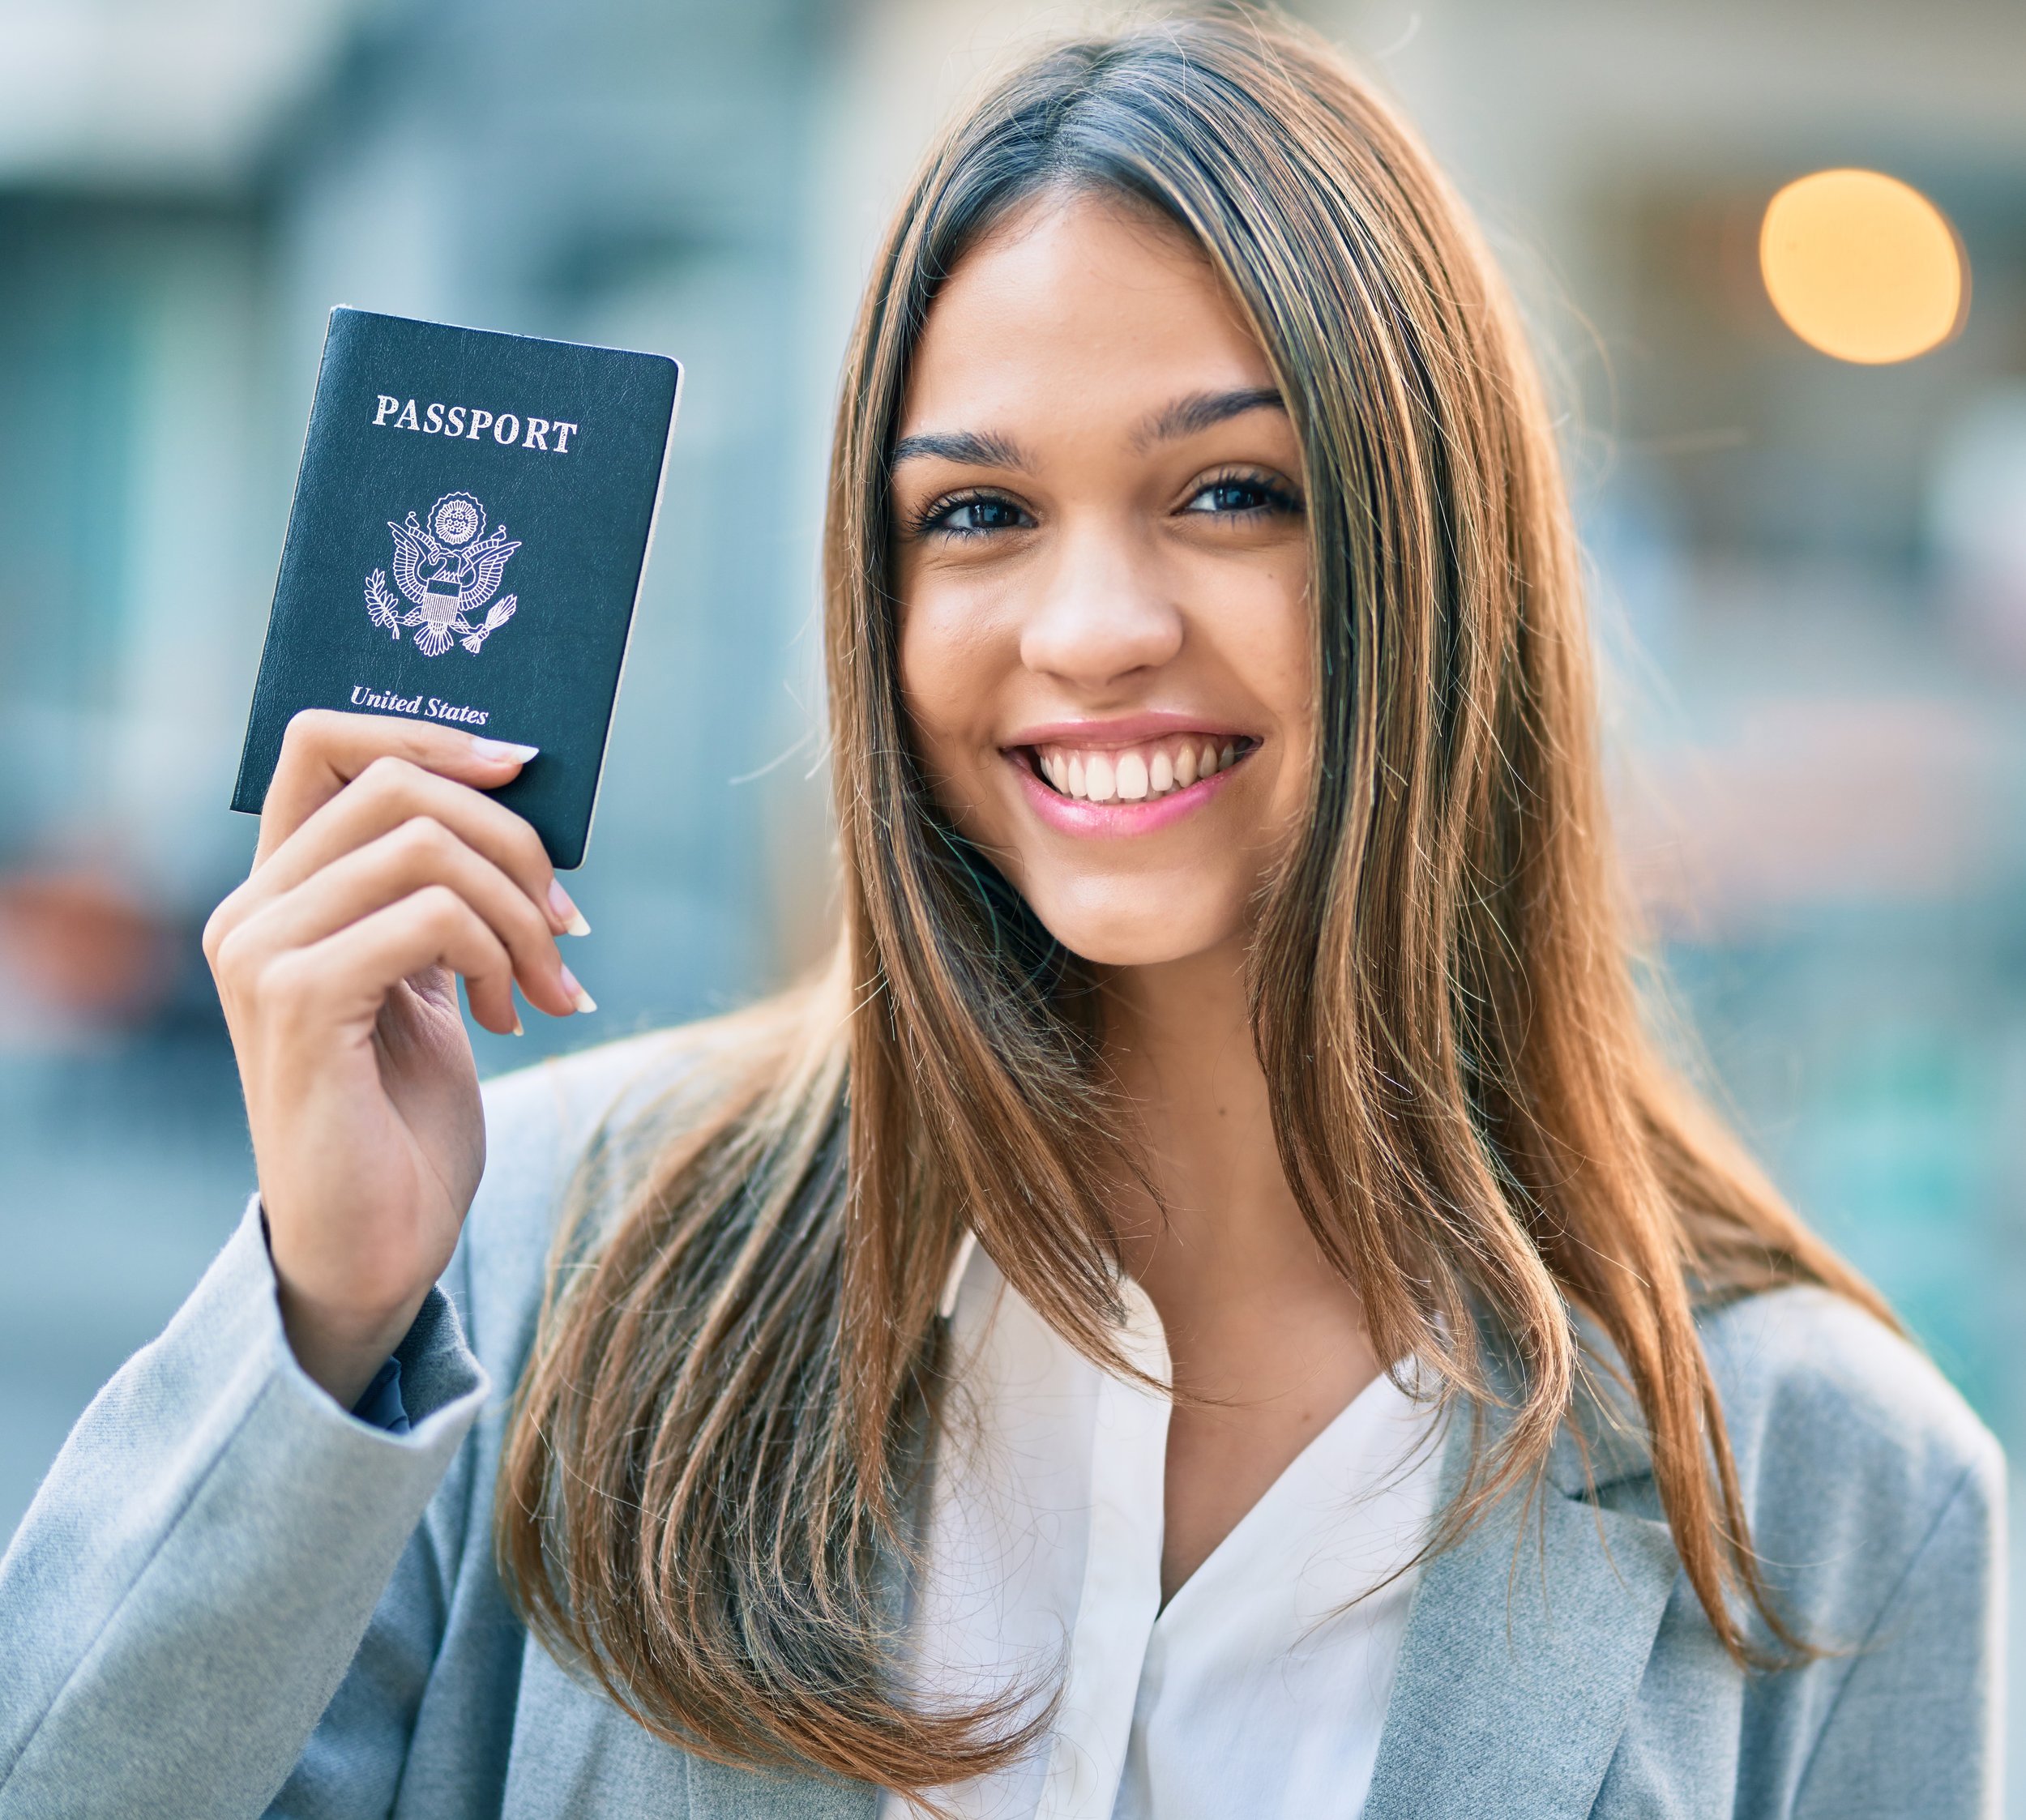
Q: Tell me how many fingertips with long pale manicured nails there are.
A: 4